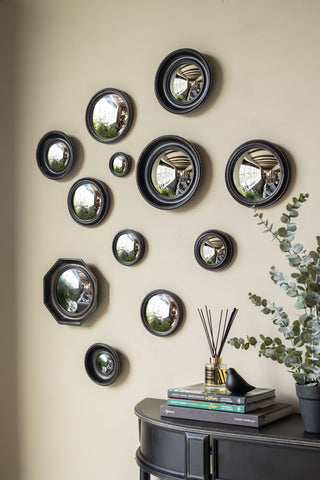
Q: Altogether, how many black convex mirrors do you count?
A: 12